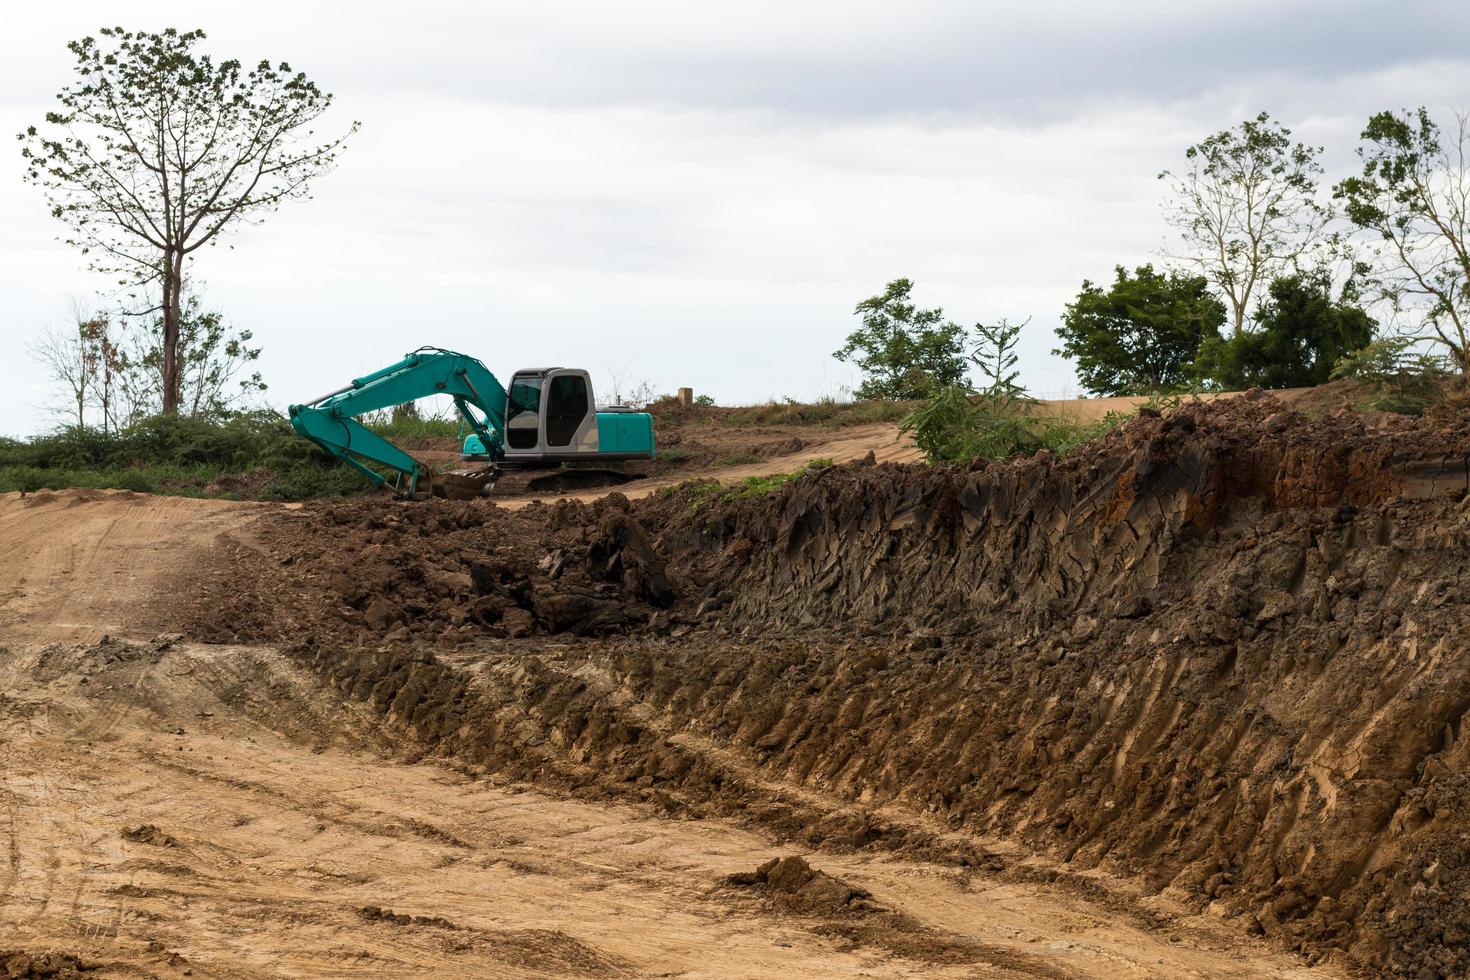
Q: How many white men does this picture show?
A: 0